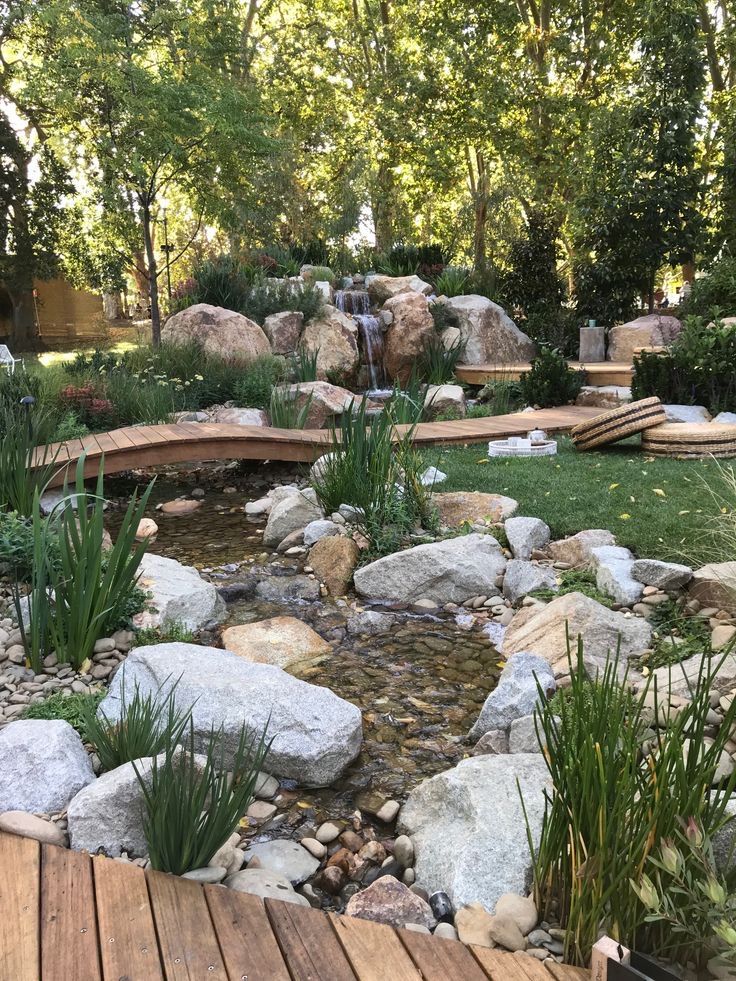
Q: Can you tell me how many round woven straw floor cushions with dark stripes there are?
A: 2